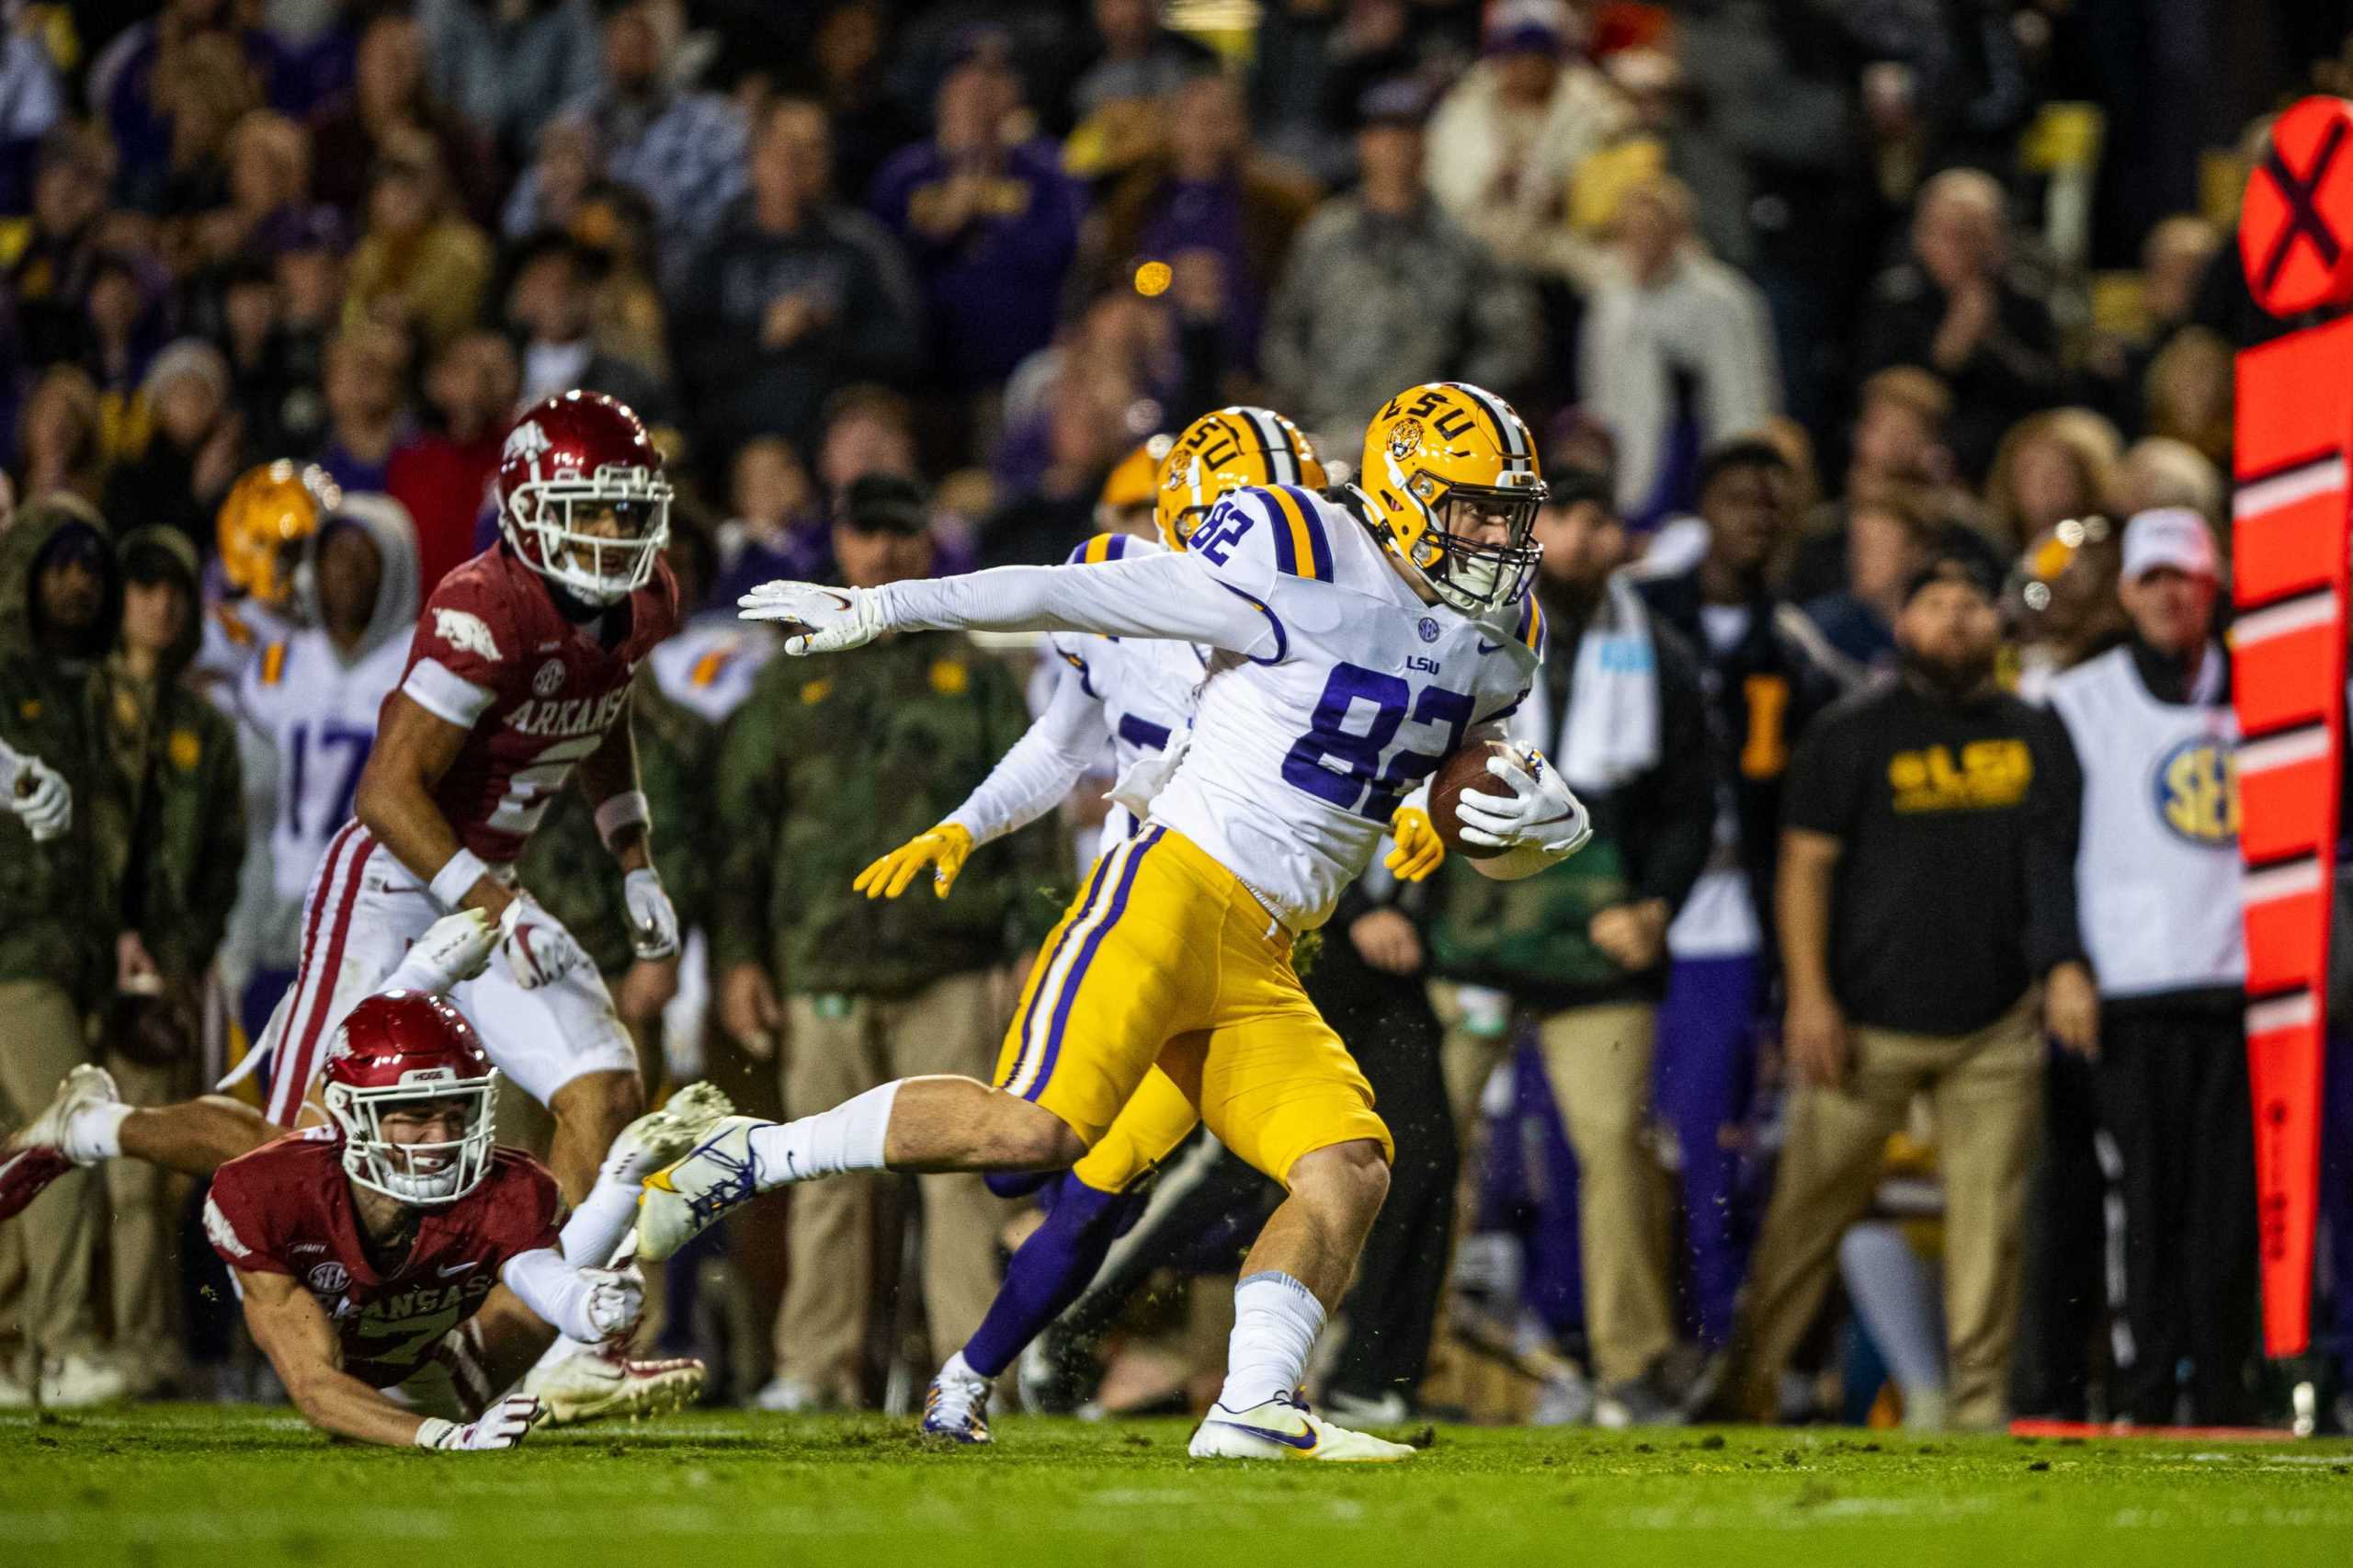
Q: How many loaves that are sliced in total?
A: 0